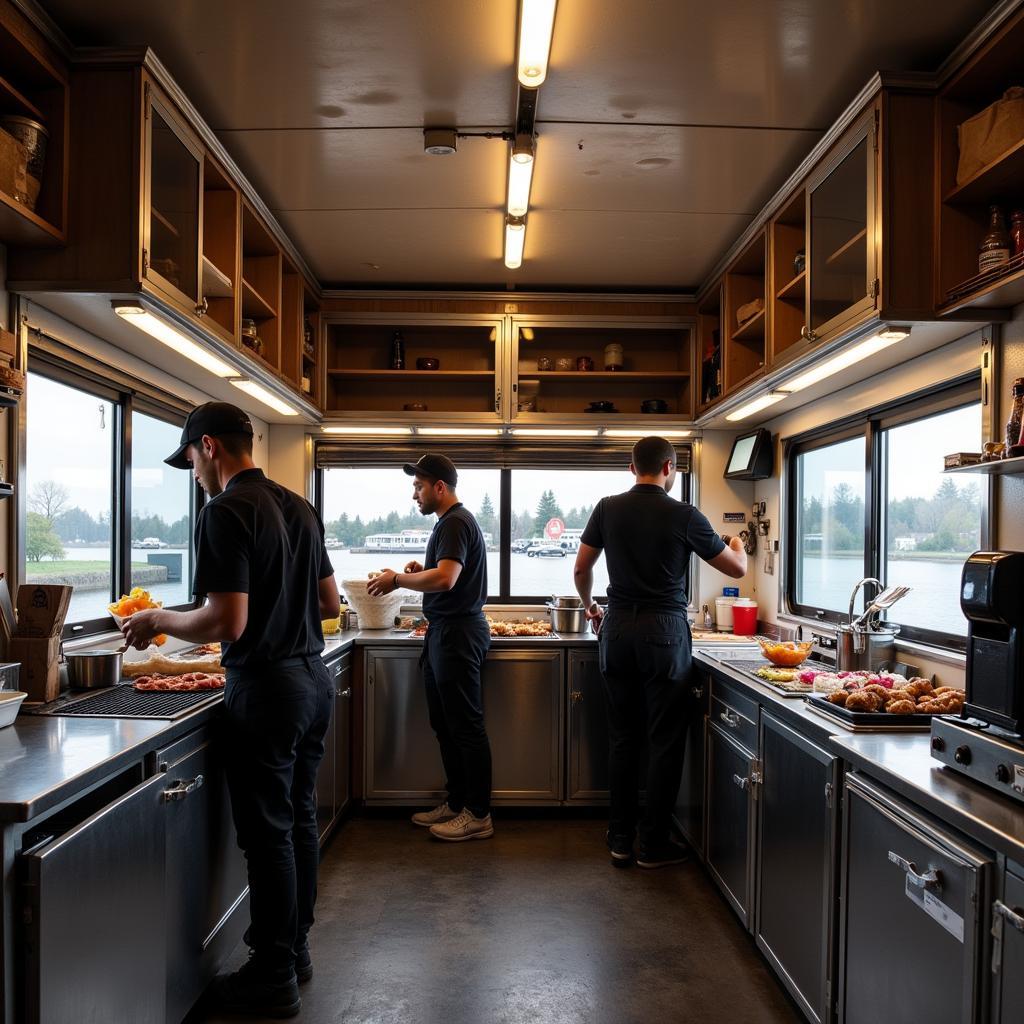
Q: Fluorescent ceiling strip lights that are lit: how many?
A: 3